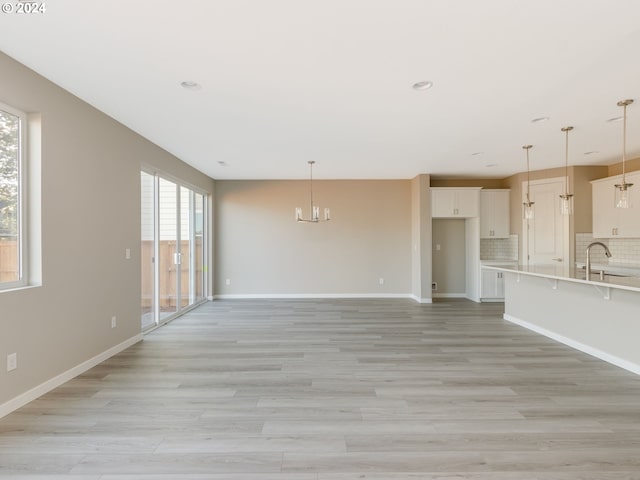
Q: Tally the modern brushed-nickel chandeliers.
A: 1